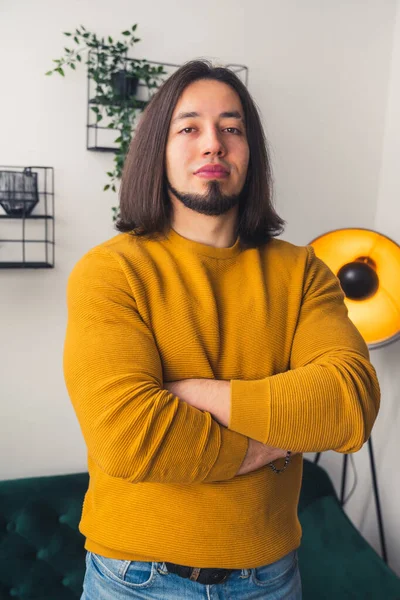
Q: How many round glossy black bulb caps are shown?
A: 1